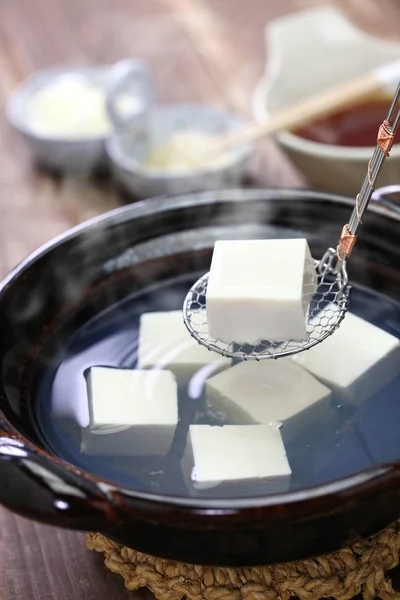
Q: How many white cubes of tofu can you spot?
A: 6